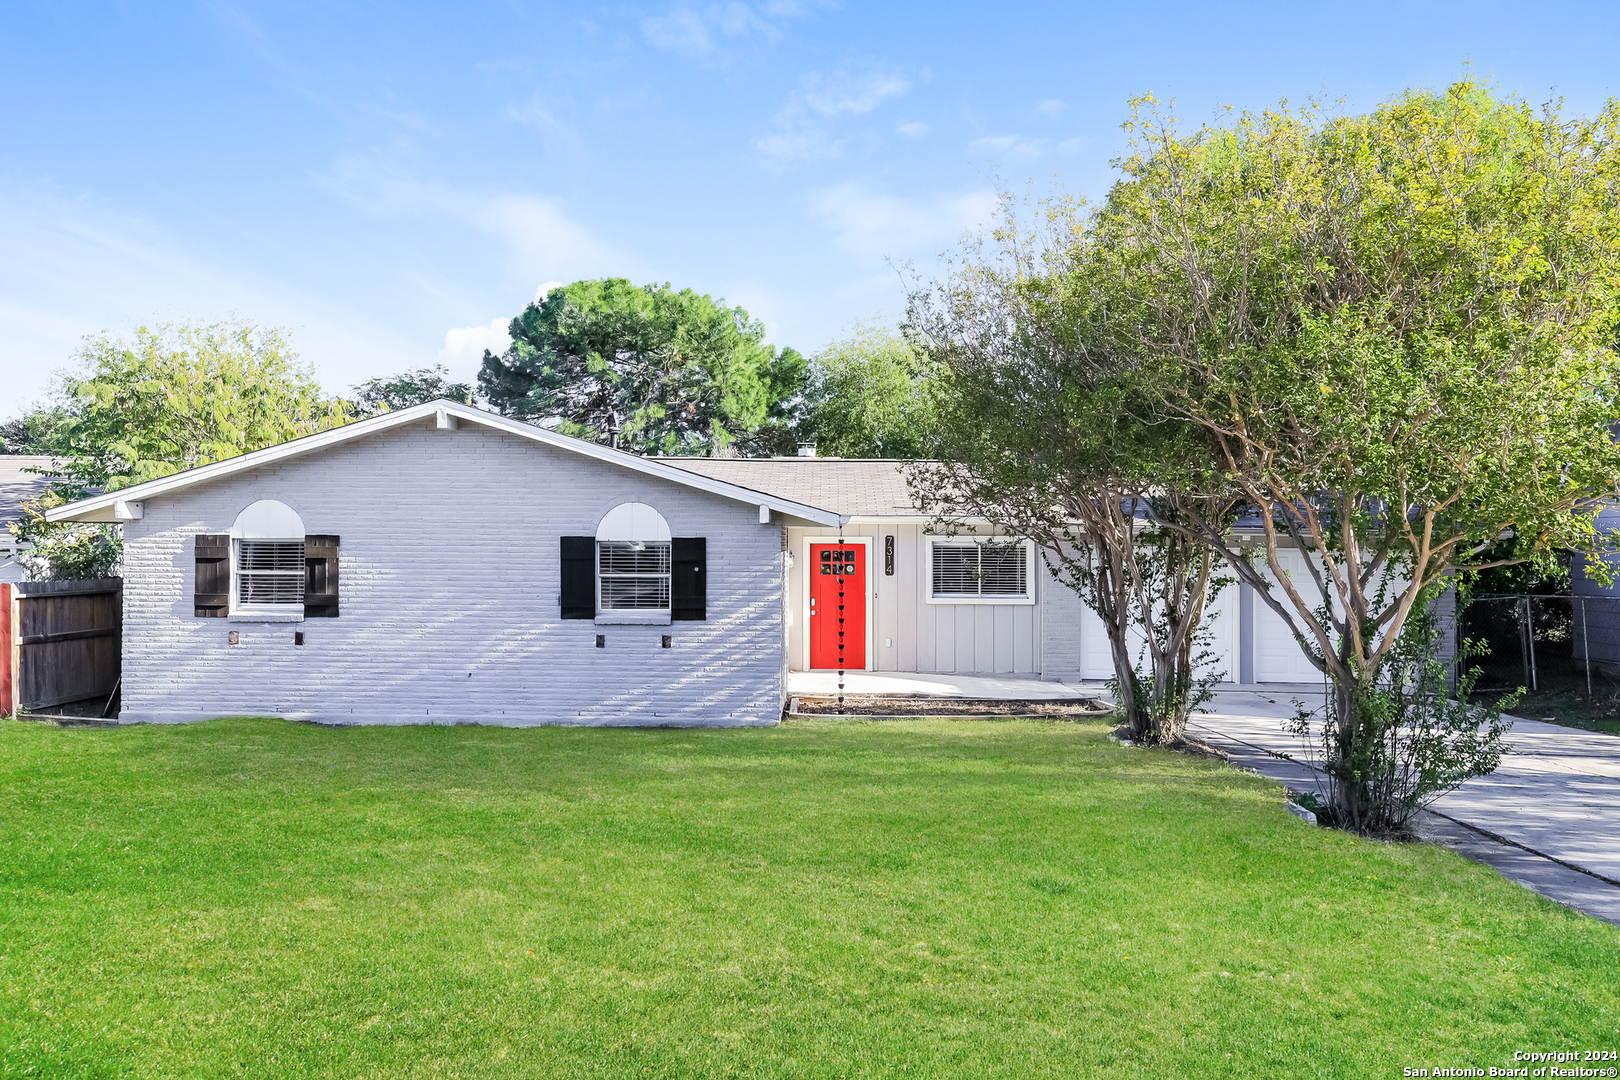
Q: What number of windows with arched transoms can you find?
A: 2